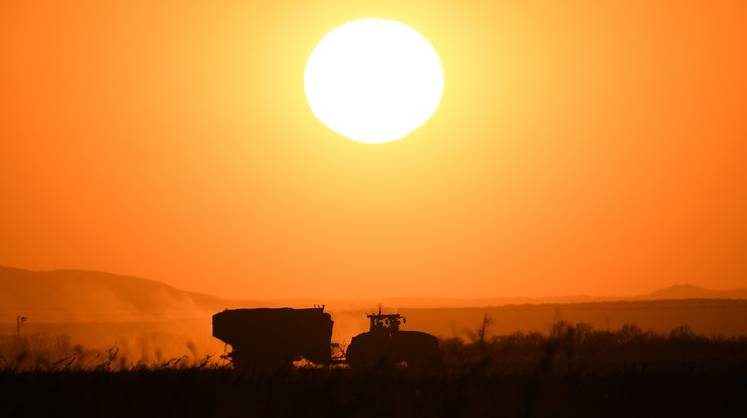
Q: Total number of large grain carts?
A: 1